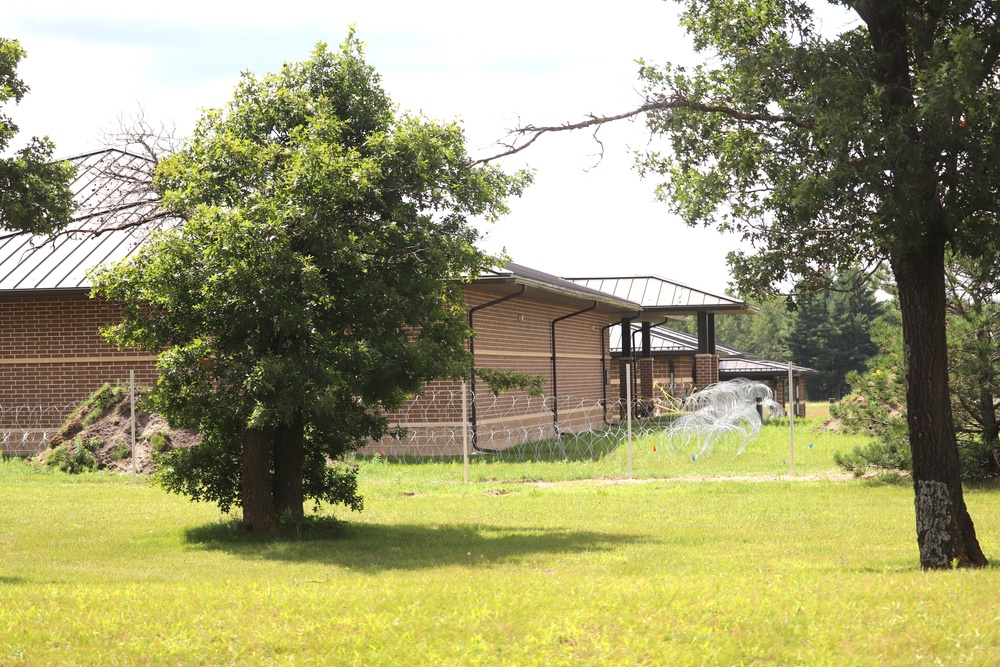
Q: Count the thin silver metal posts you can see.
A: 4